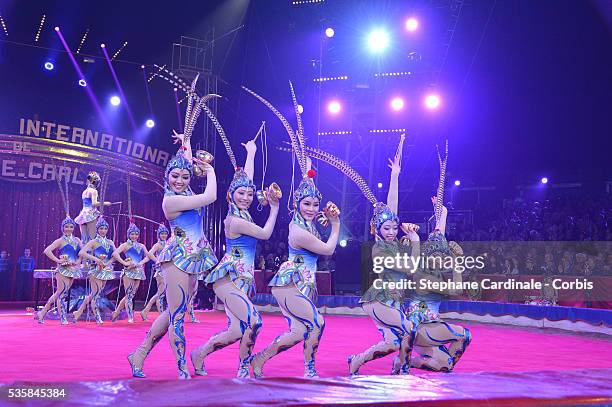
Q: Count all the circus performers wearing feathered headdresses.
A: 9